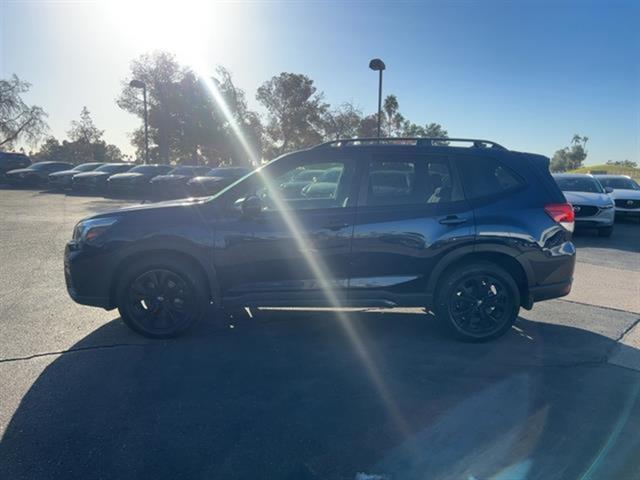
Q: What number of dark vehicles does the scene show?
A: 8